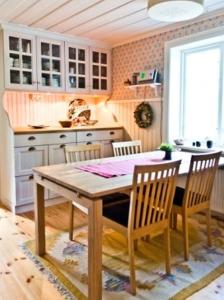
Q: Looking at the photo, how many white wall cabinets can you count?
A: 4